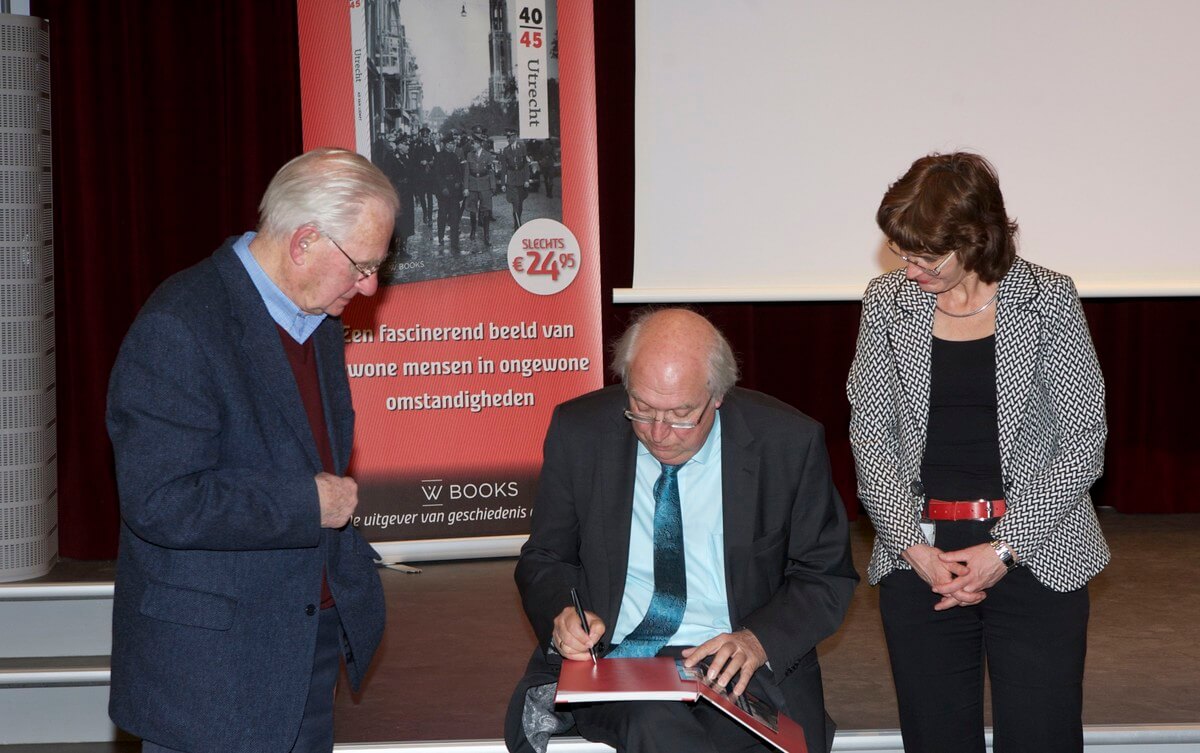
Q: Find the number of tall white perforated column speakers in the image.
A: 1